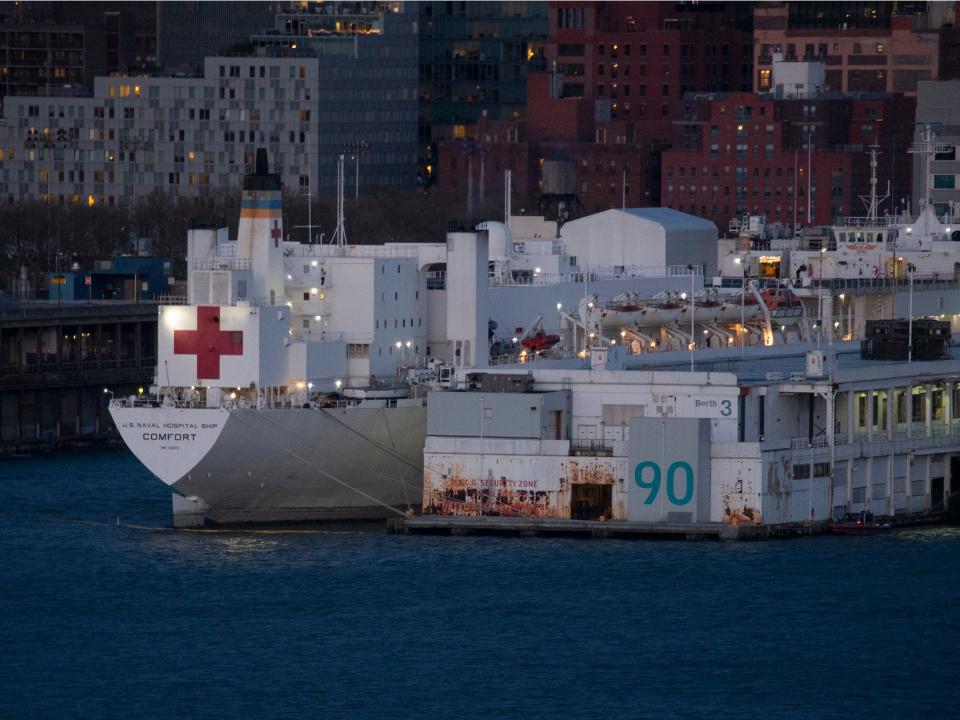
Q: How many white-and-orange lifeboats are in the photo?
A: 5